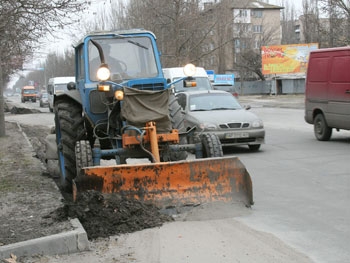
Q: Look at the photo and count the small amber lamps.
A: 3